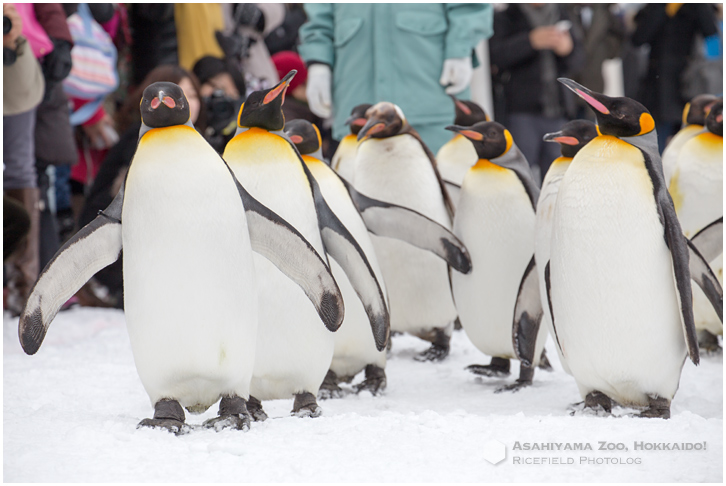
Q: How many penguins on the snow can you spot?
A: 11